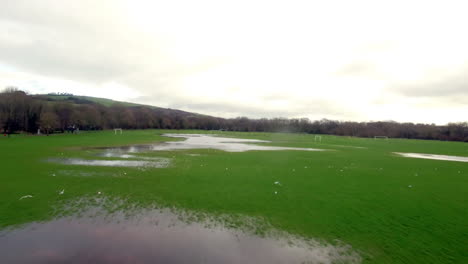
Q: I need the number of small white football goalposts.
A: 3